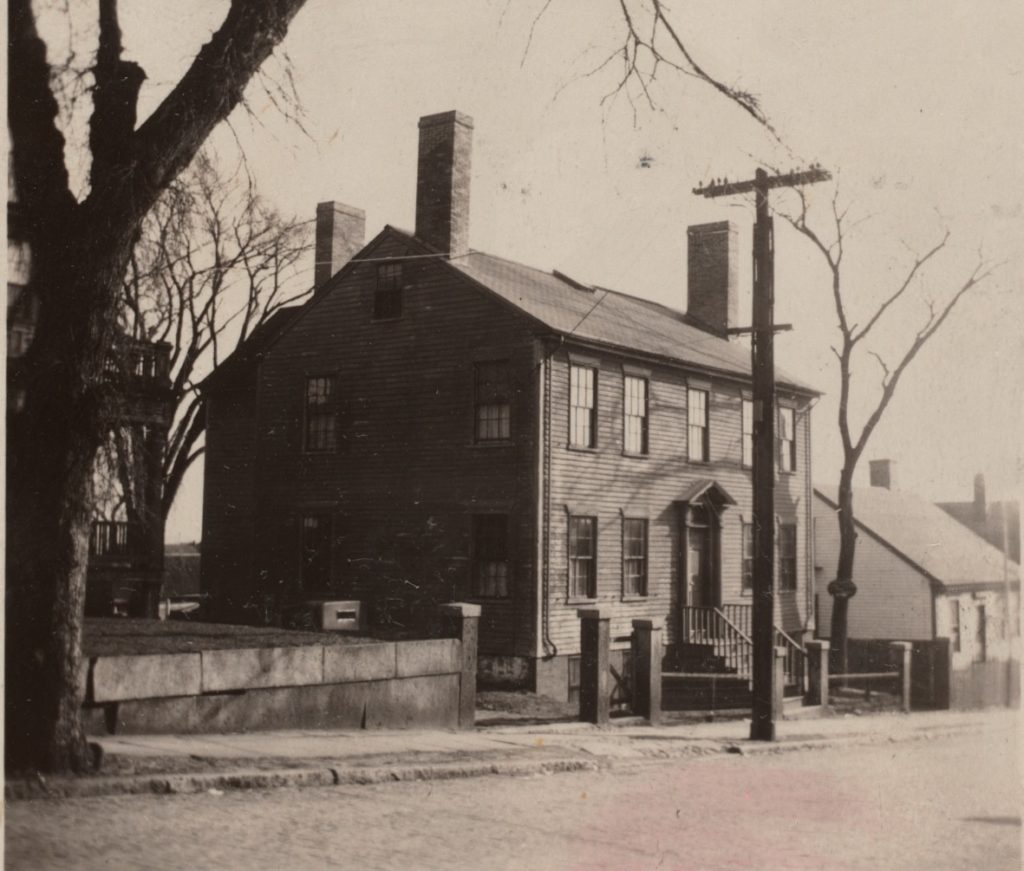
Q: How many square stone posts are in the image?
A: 6